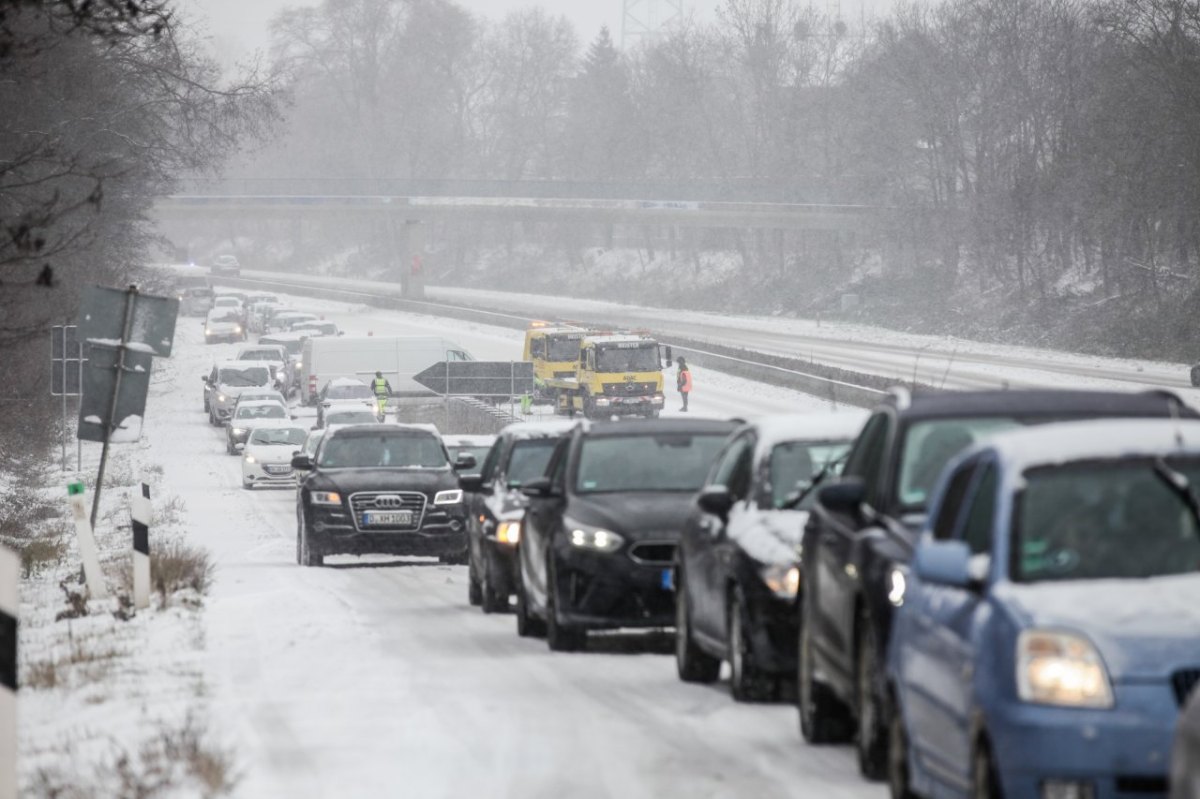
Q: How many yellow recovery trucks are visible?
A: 2